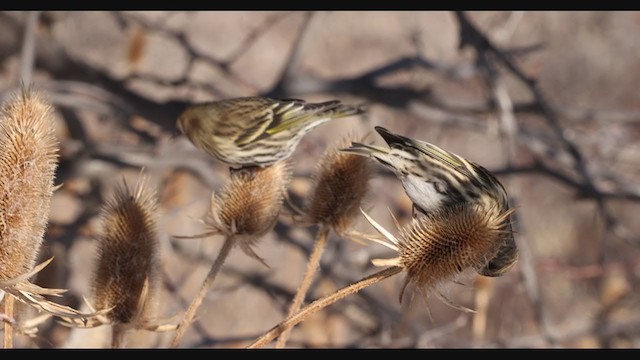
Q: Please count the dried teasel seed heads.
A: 5